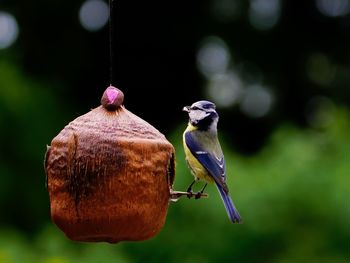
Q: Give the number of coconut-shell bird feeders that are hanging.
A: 1